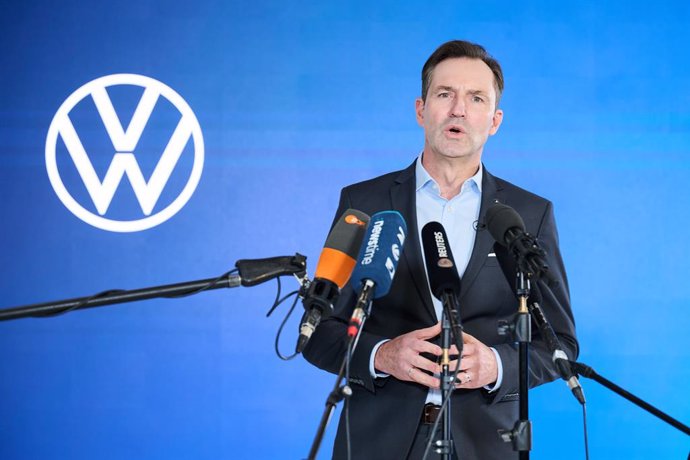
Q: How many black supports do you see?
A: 5